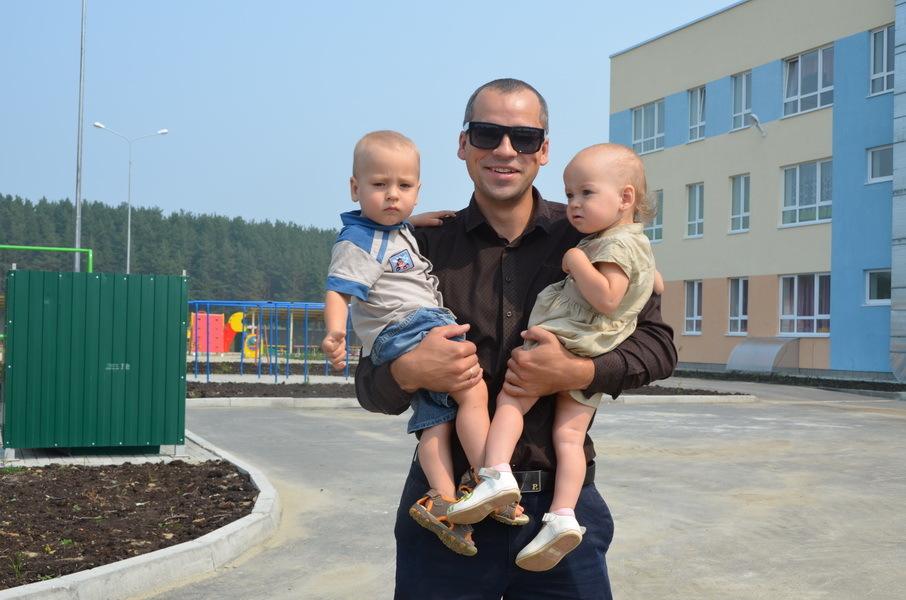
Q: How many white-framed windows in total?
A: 14